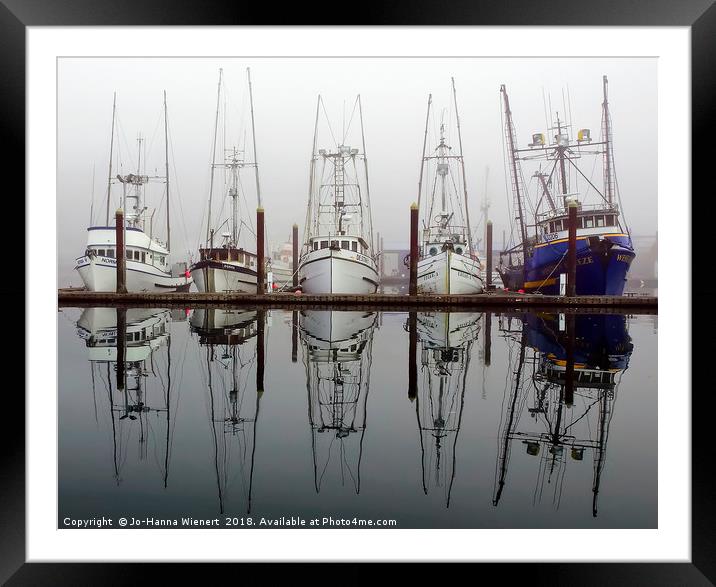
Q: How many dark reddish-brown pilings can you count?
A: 6